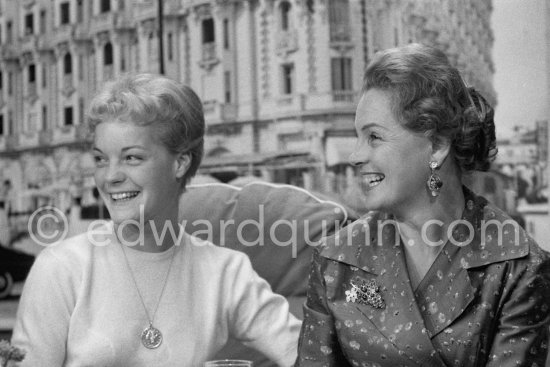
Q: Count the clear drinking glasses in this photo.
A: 1